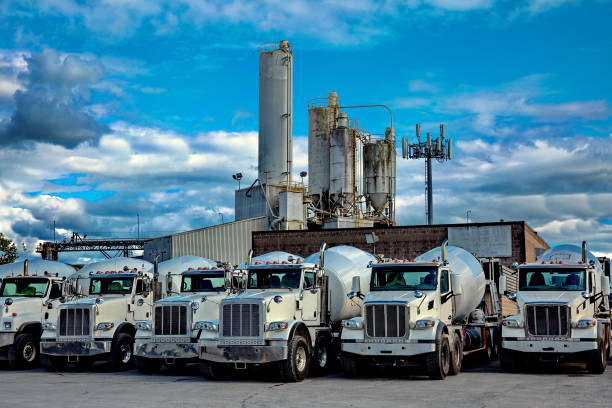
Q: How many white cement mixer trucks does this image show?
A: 6